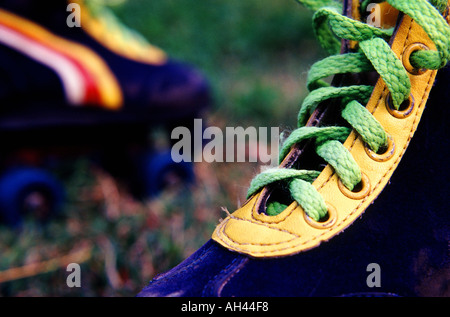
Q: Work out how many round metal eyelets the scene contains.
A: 5